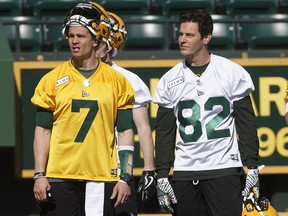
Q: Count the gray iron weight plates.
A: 0